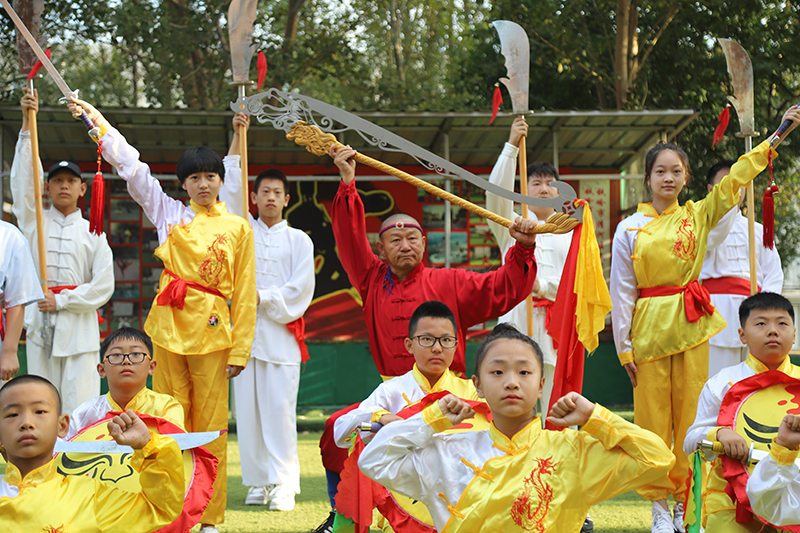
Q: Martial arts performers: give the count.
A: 12